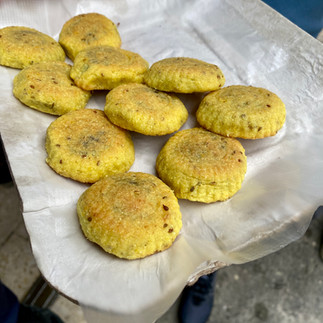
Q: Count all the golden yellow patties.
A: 10